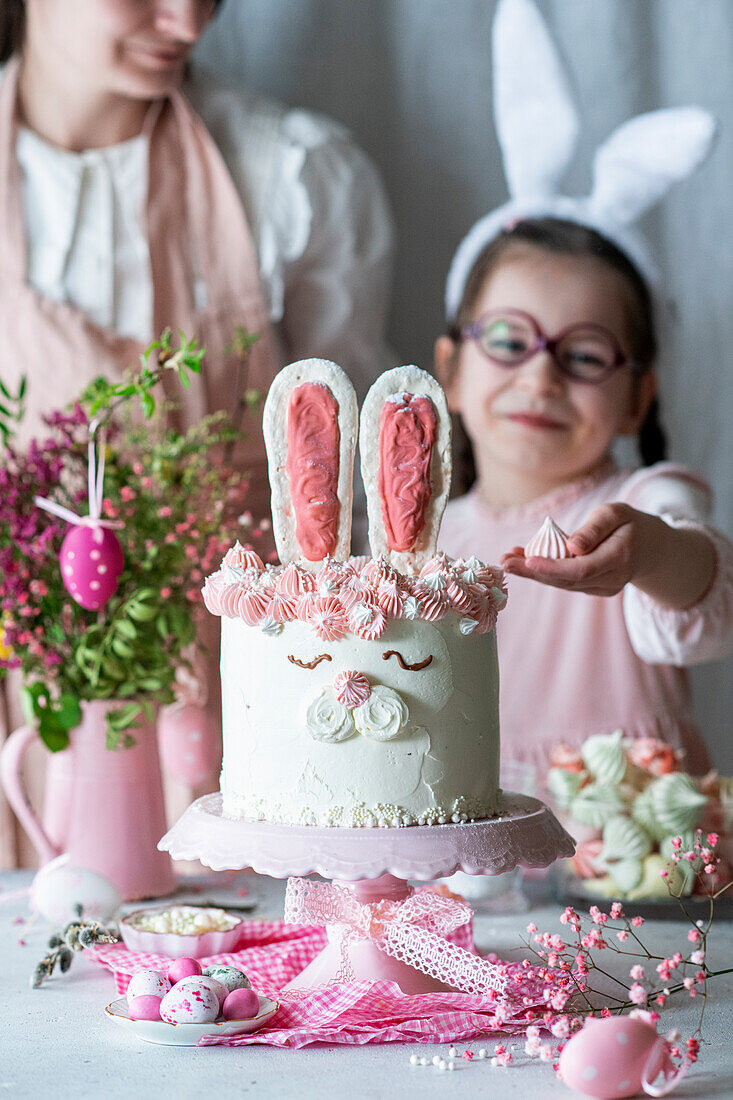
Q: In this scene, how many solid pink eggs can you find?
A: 3